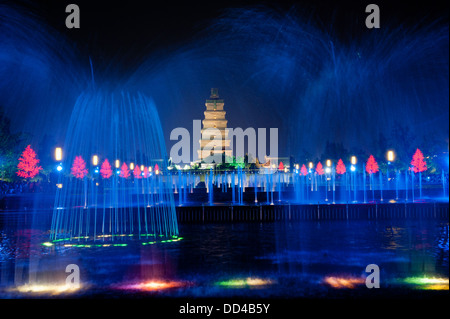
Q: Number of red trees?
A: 13